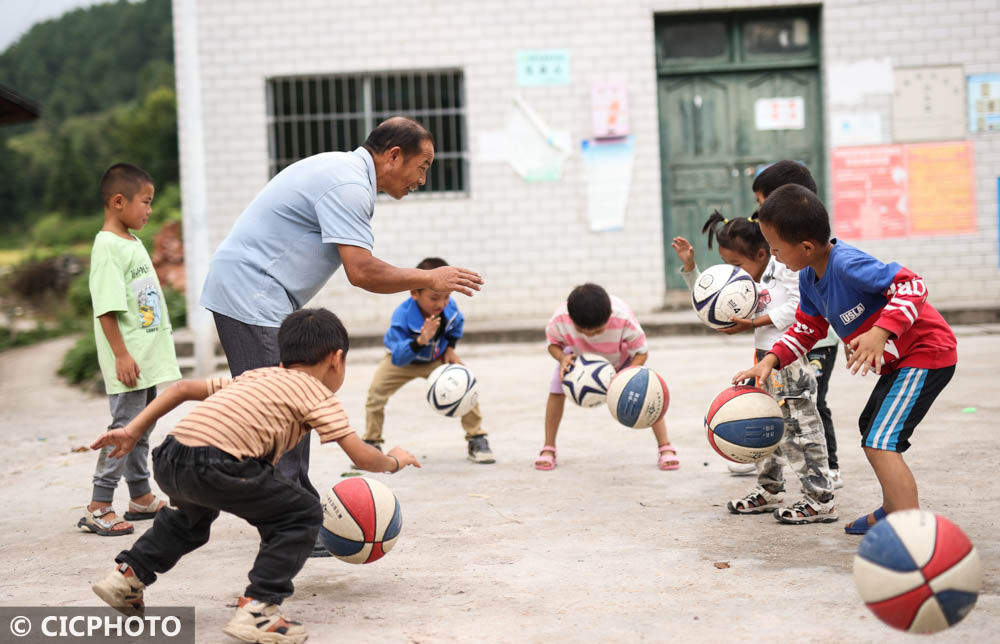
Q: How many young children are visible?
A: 7